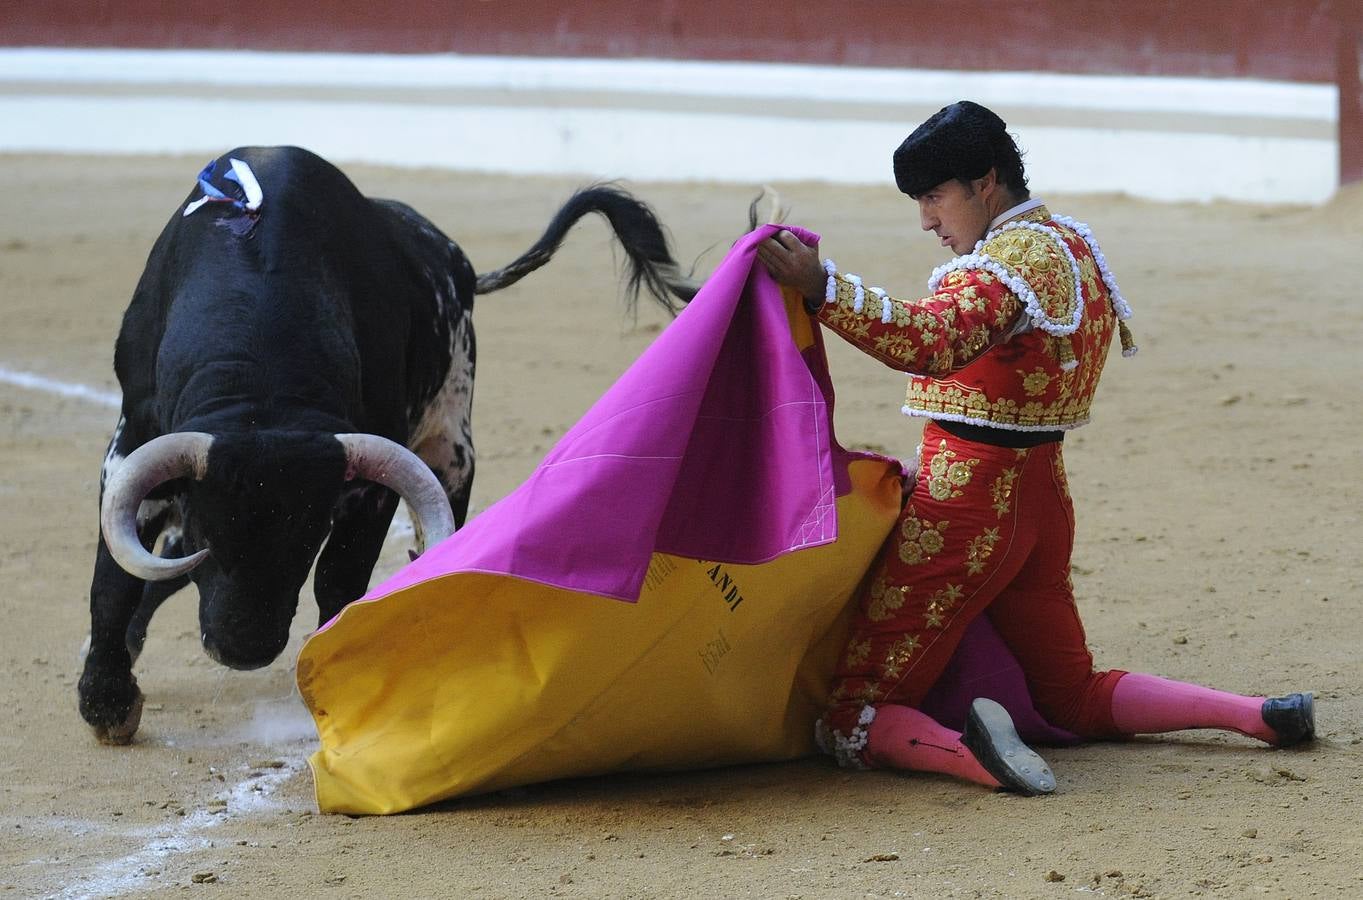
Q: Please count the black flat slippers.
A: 2